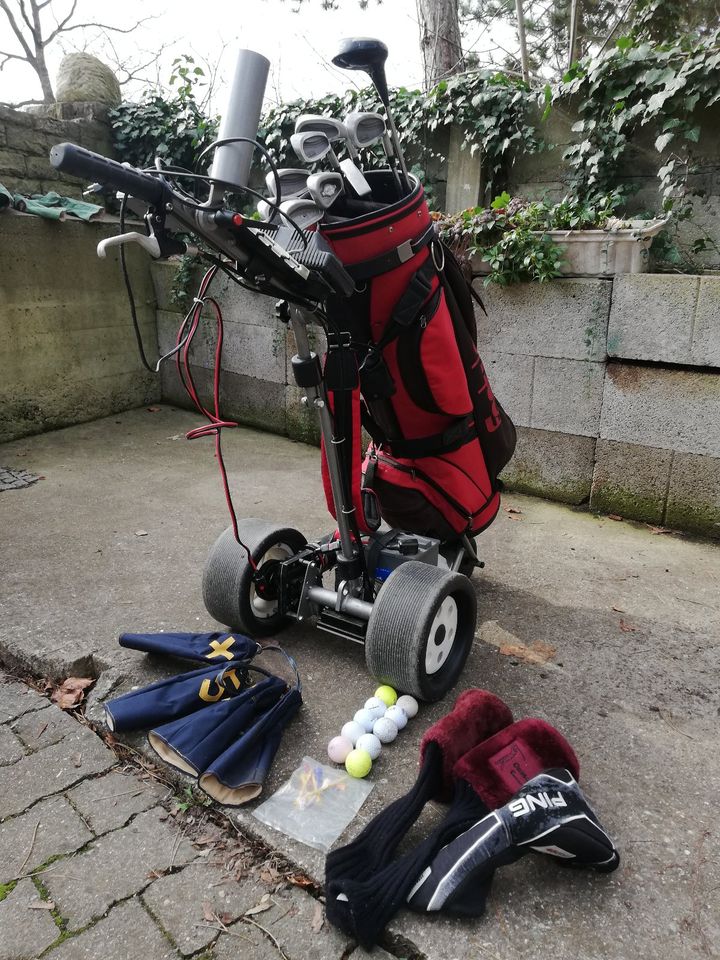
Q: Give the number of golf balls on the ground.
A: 10